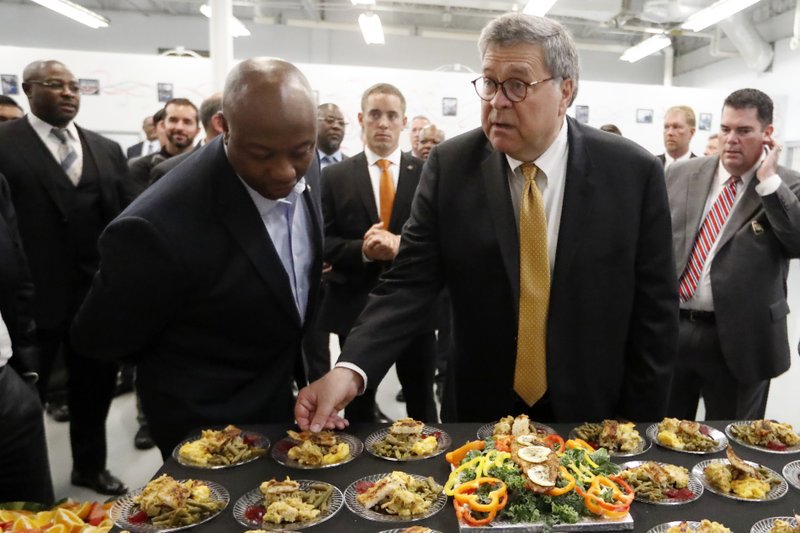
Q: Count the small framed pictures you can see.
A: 7